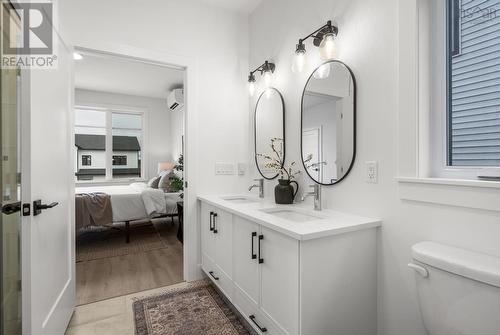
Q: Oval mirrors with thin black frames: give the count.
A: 2